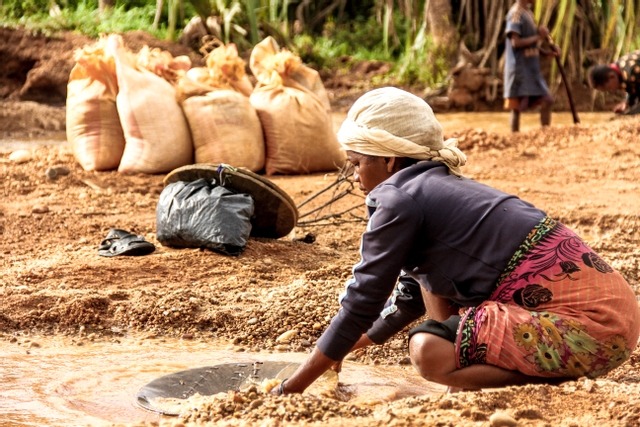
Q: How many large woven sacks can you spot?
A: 4